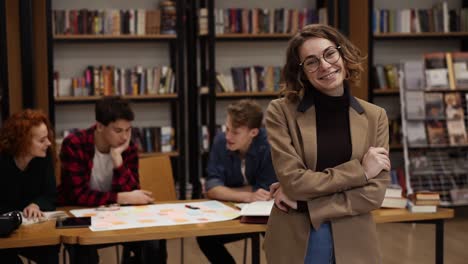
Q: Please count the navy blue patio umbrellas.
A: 0